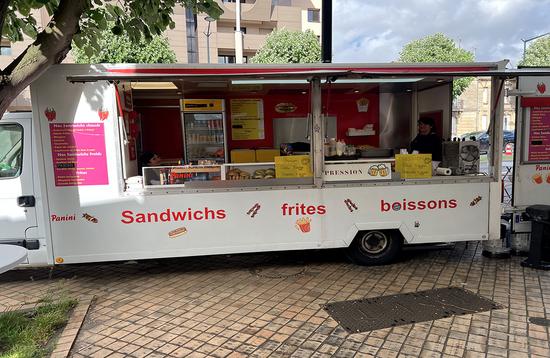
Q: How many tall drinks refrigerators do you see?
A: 1